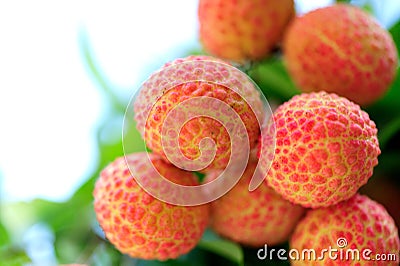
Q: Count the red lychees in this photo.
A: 7